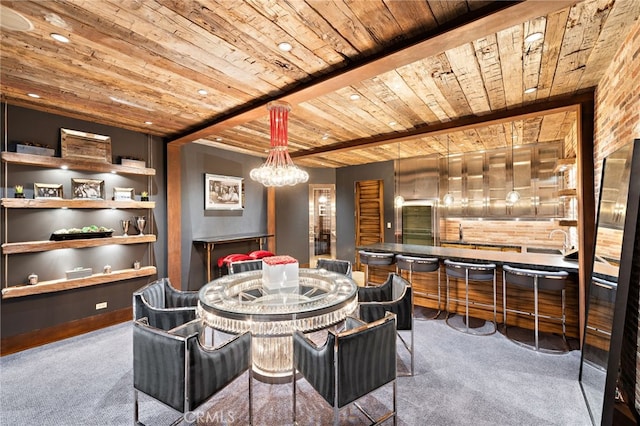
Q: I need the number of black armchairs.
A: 6